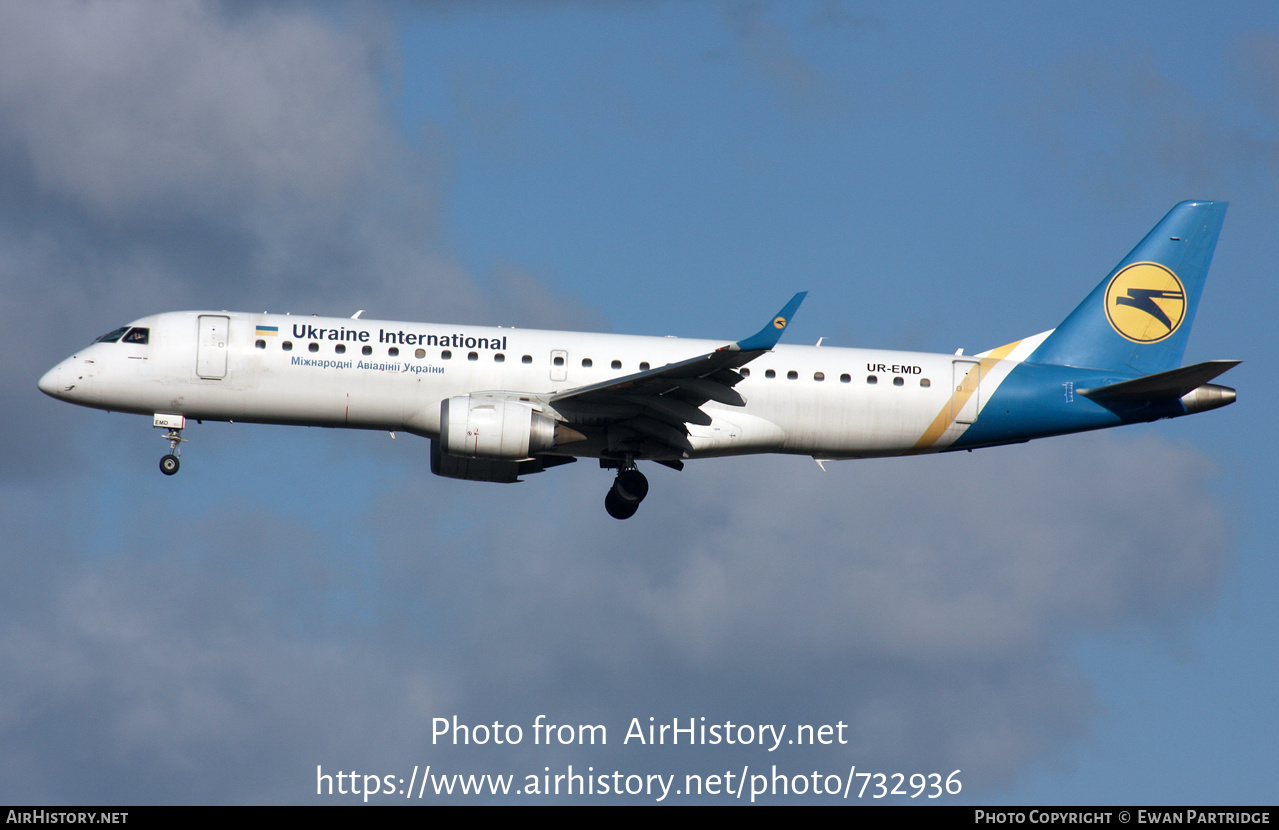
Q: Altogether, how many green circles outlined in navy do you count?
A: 0